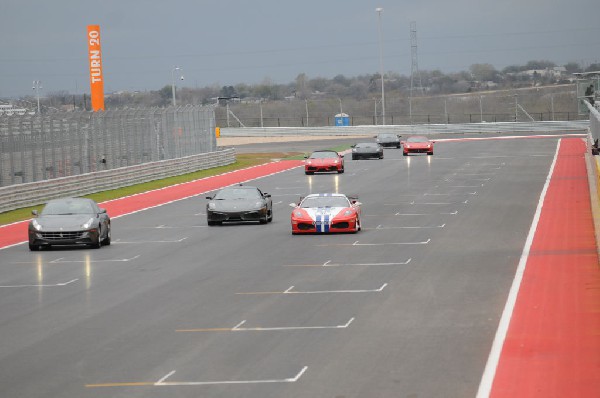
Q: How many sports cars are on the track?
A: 7